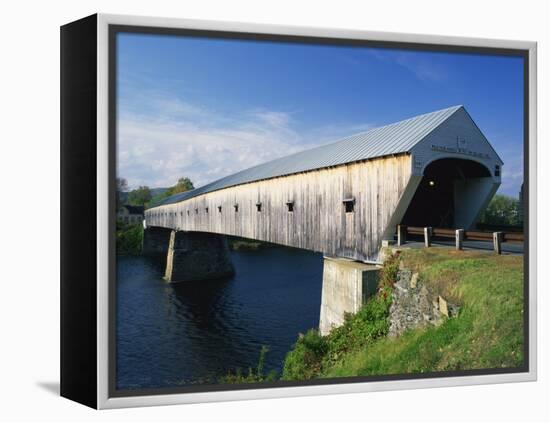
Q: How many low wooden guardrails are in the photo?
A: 1